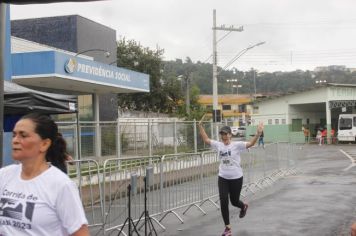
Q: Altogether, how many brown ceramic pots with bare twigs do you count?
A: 0